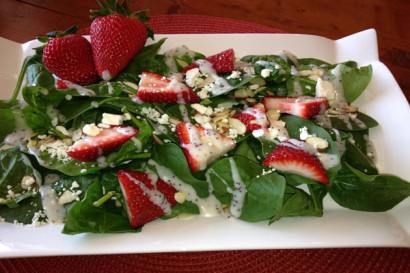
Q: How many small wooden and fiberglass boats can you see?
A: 0